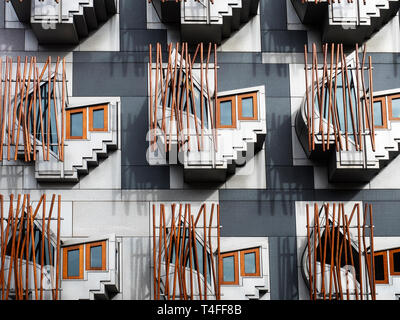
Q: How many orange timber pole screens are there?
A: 6